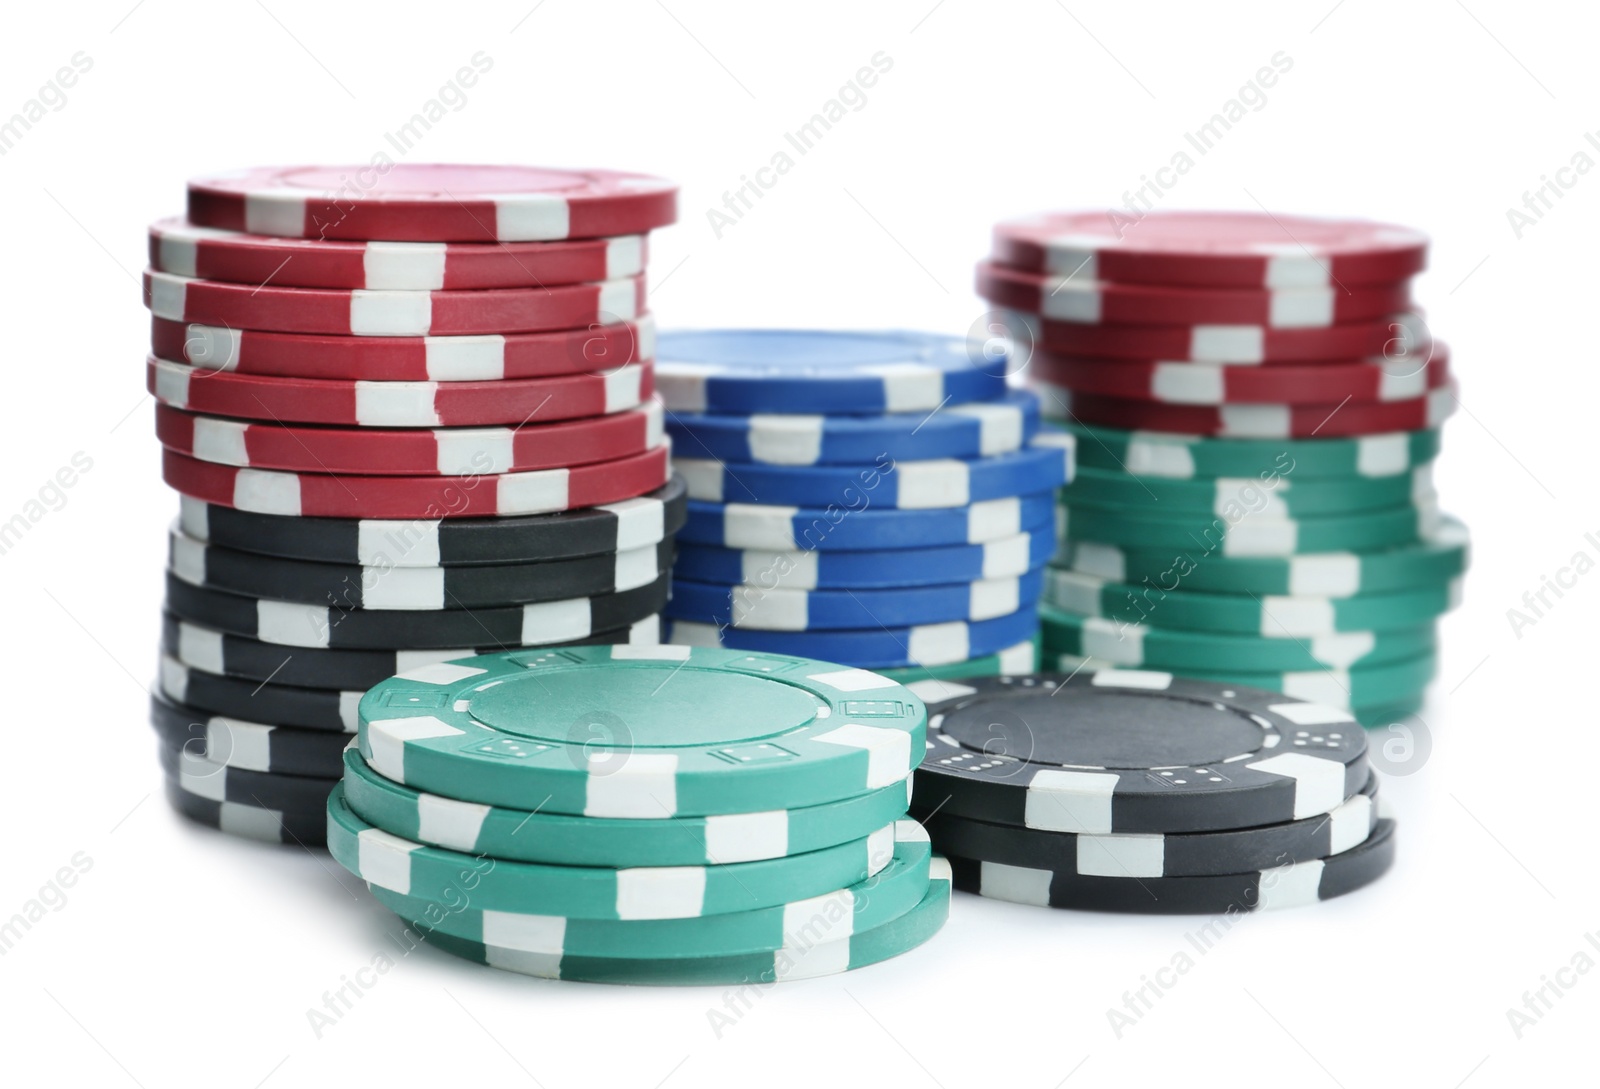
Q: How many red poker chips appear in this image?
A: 12